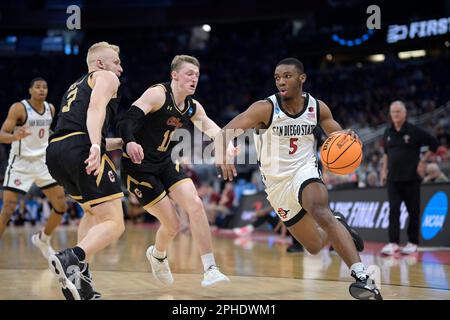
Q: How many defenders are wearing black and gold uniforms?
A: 2